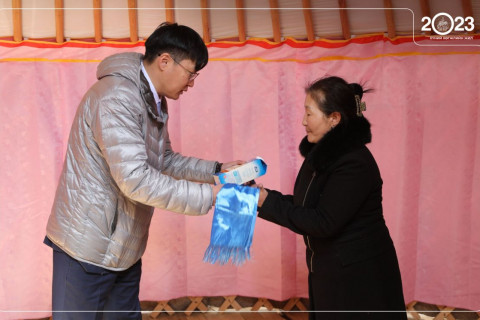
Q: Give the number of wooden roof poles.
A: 13